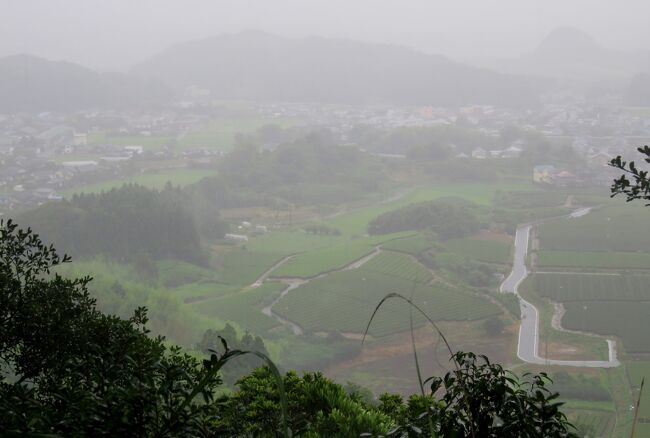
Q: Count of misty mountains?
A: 3